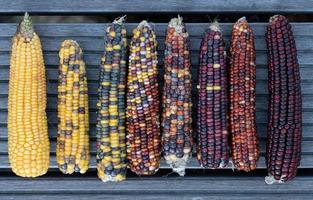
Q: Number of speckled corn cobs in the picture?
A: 6